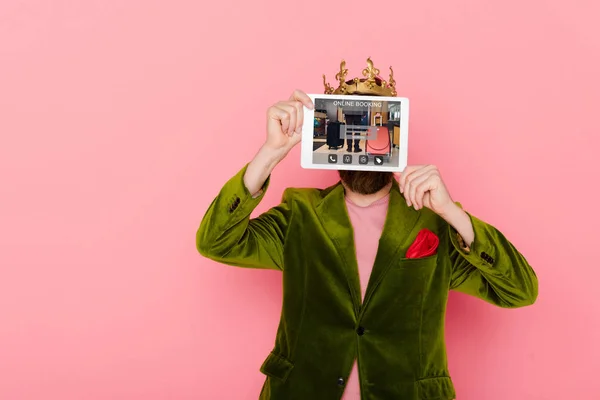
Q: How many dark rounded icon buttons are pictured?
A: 4